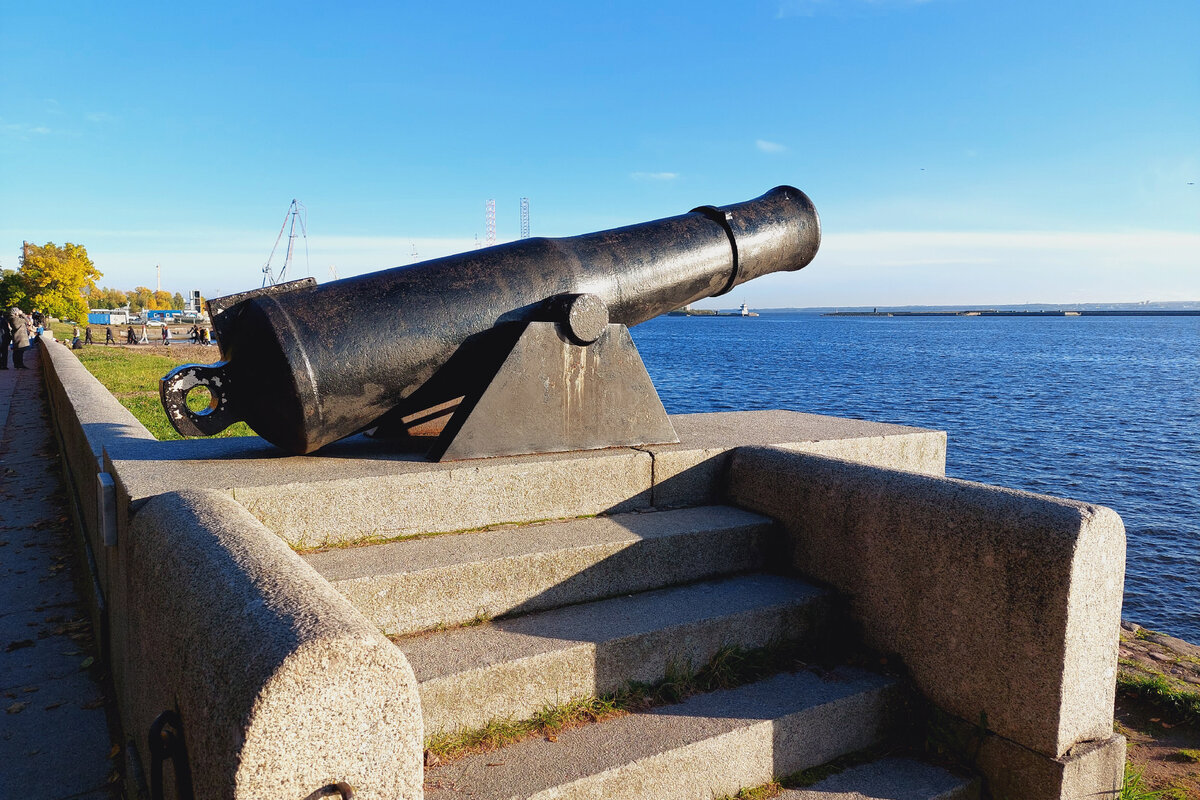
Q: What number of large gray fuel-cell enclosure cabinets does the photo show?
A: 0